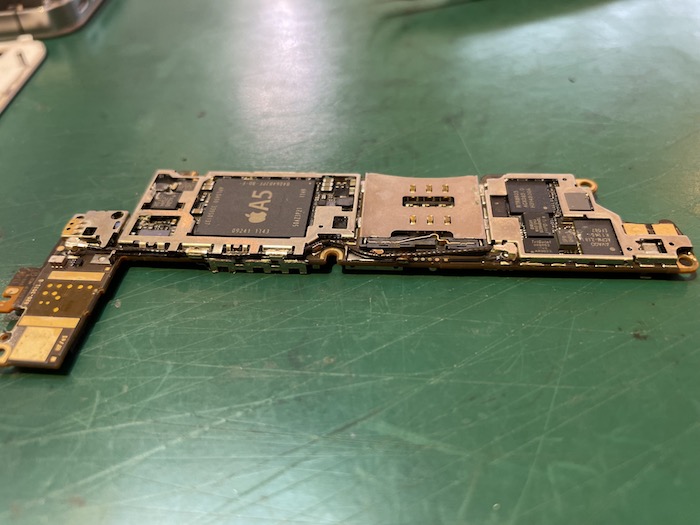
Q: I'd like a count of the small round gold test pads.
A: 11